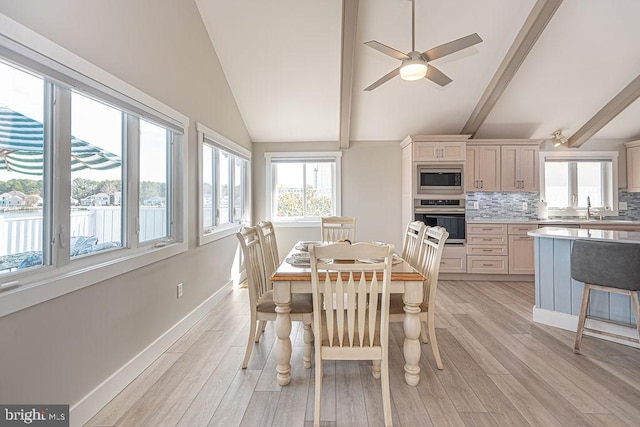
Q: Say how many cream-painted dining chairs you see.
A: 6